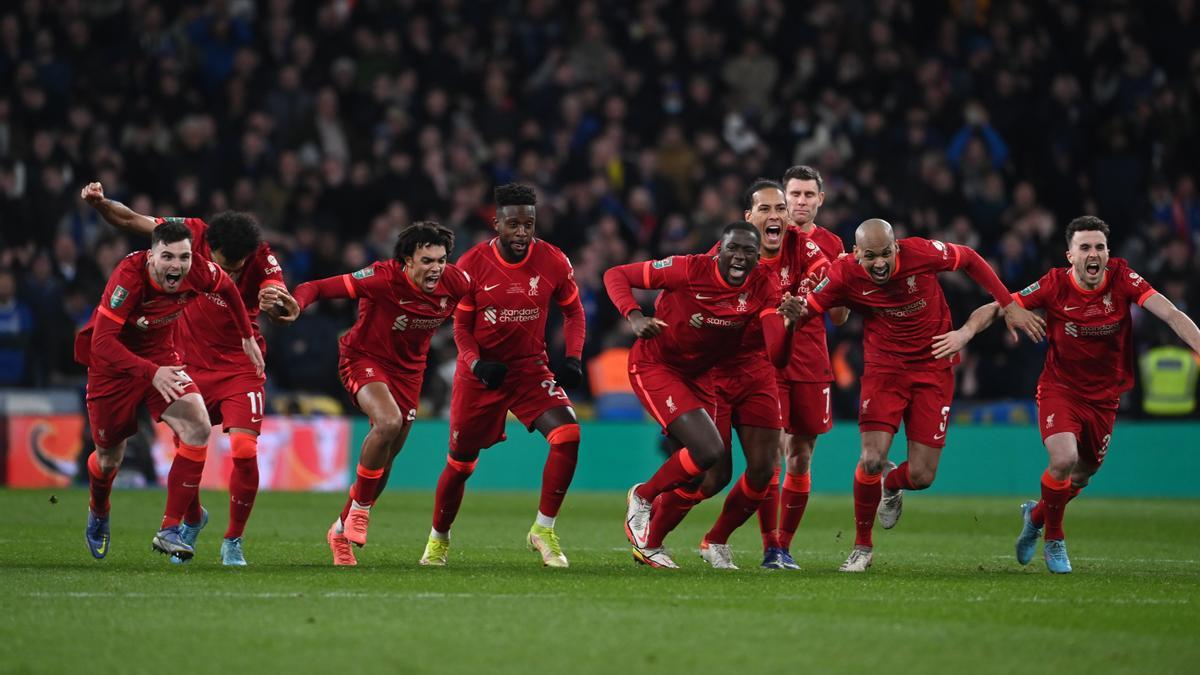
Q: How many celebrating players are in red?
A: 9